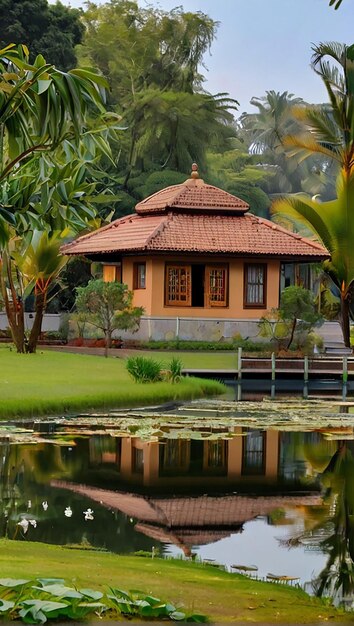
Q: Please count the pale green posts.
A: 4